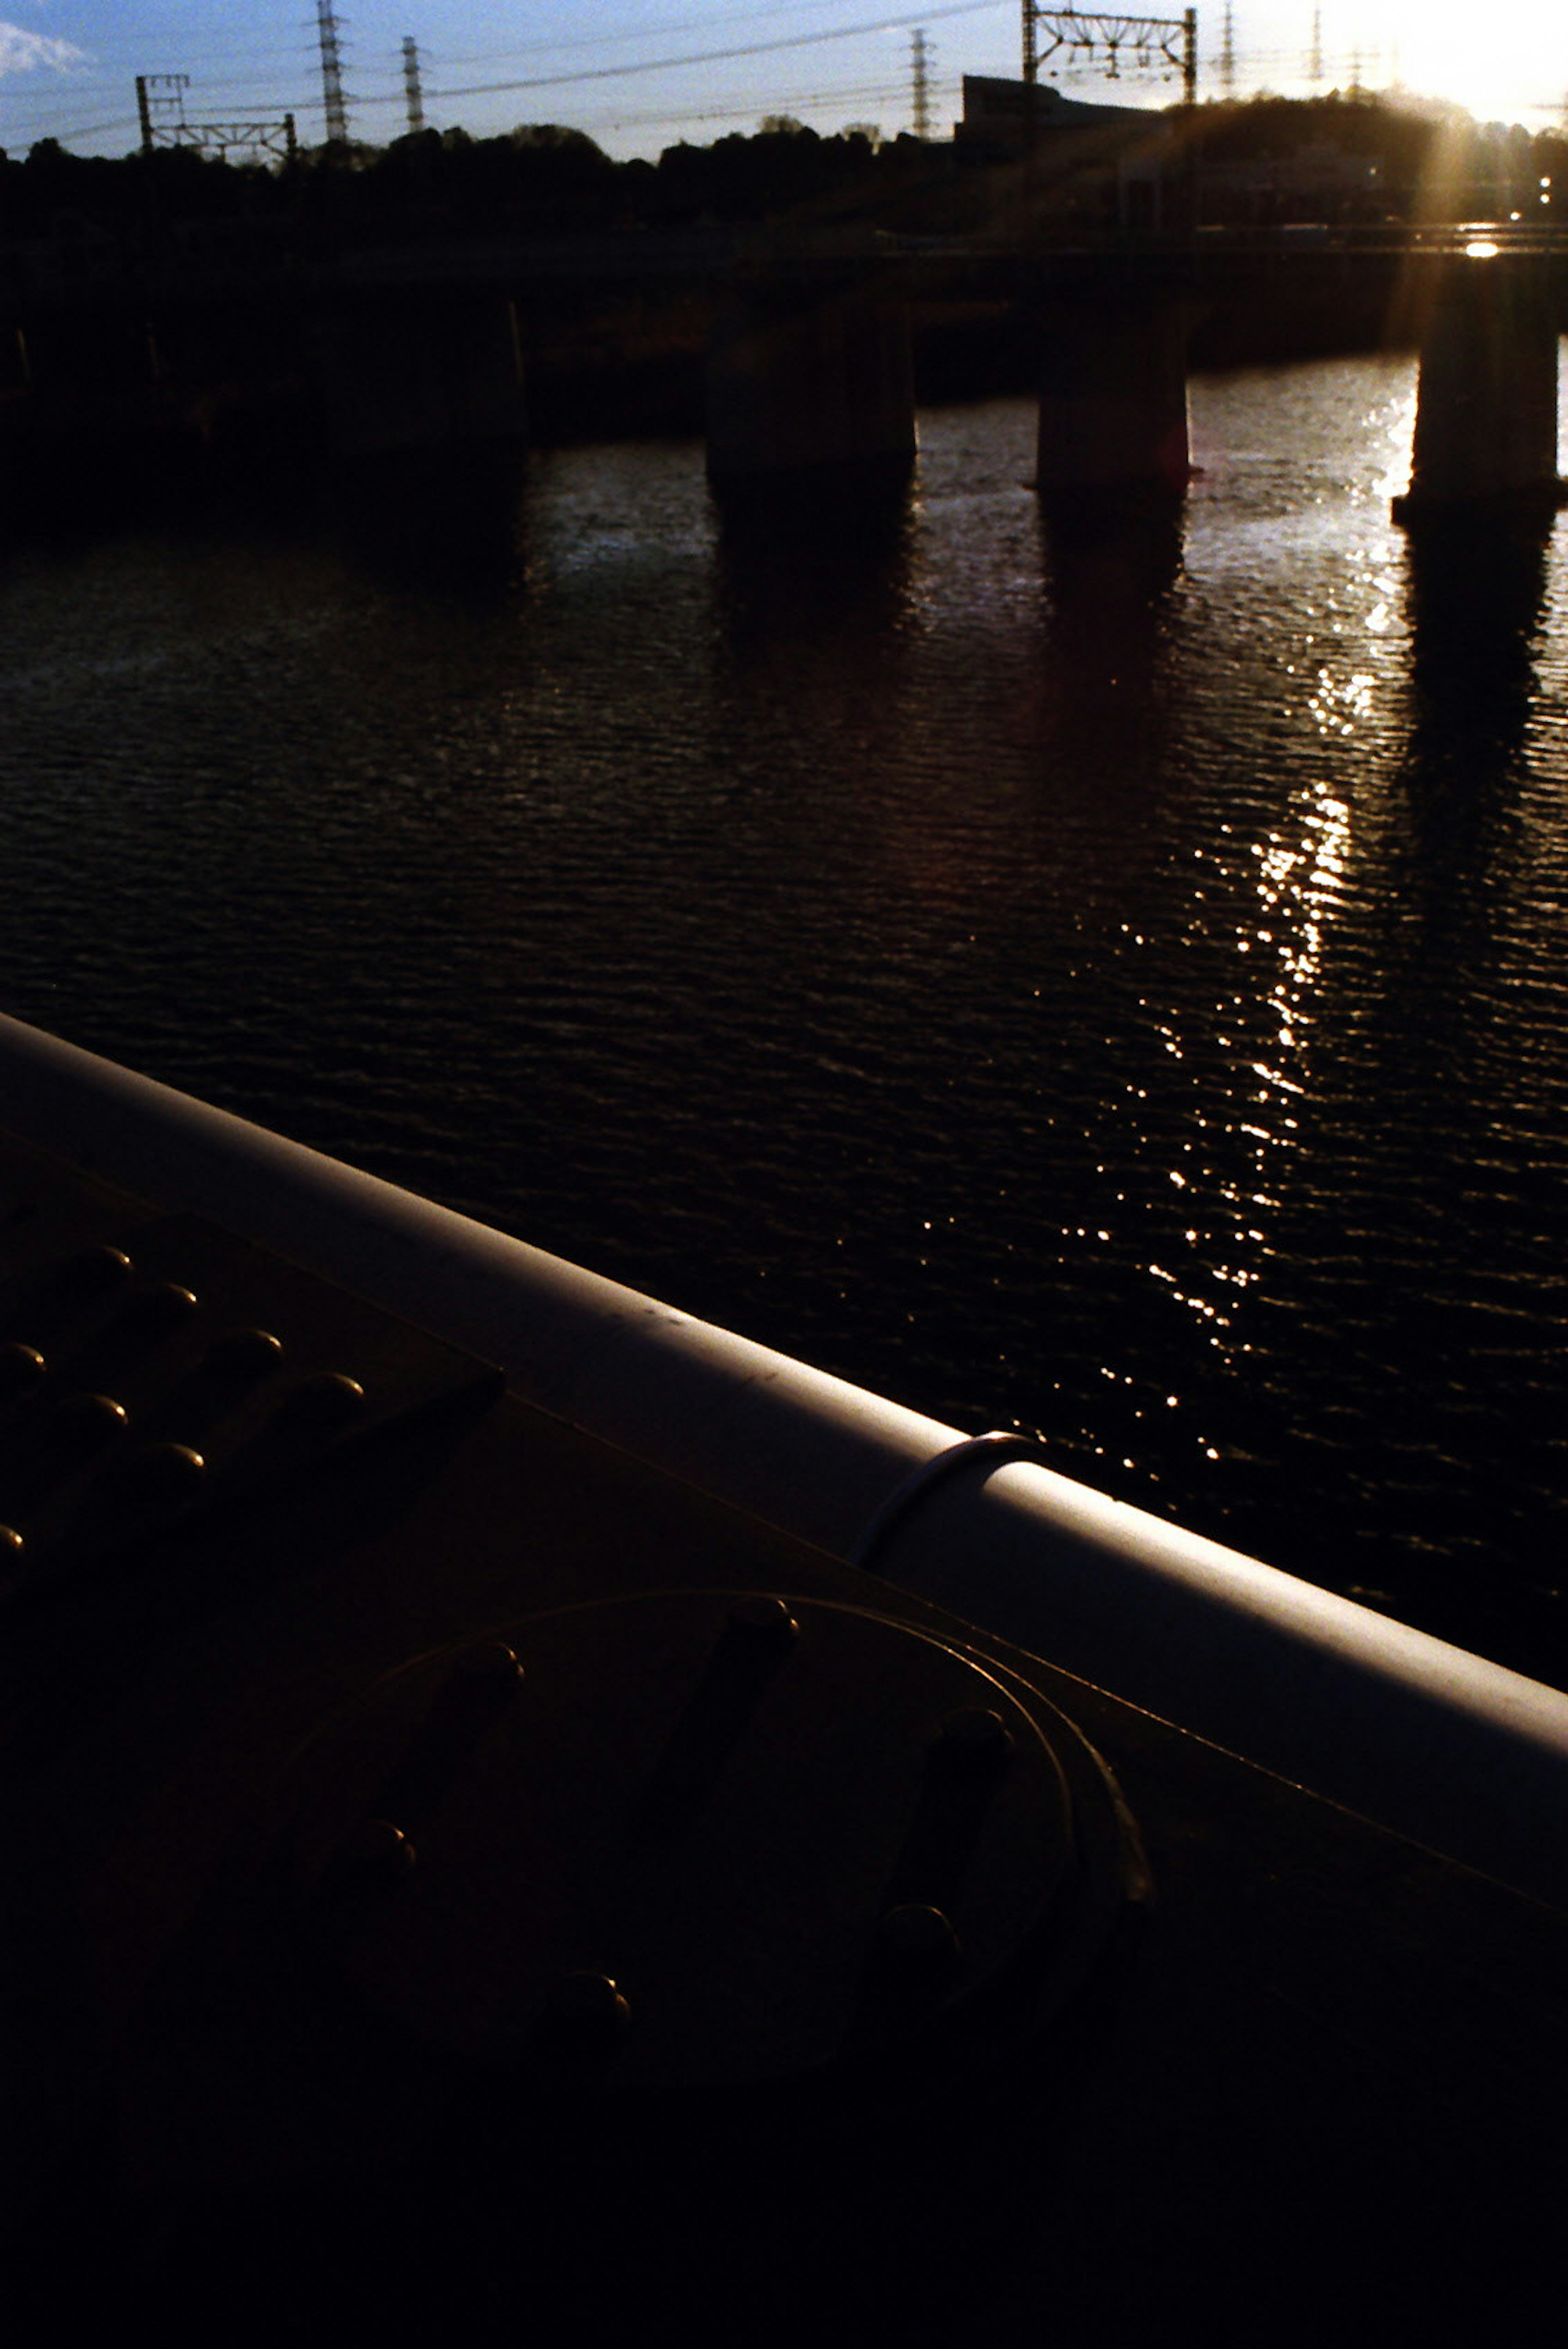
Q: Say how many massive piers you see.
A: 4